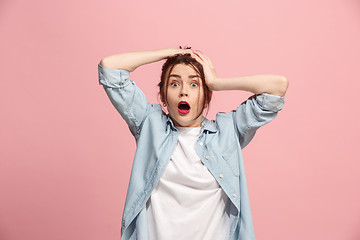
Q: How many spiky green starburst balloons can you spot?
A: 0